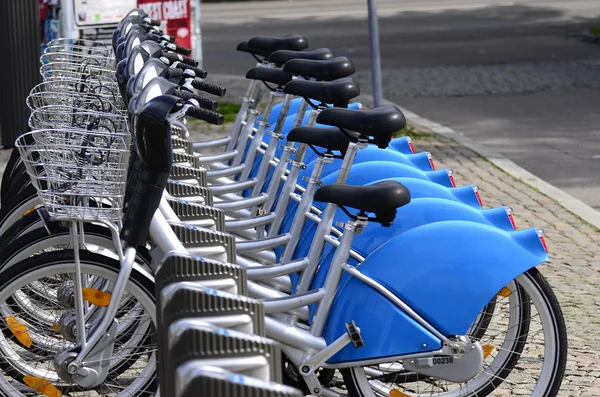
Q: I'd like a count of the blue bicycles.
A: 9